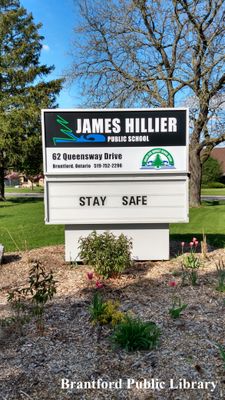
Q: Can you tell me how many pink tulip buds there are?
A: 7